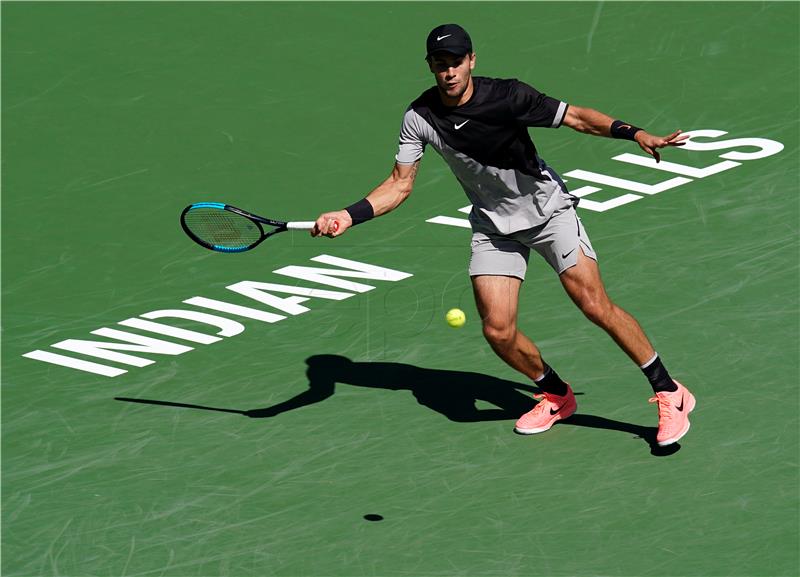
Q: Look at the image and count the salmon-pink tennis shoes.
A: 2